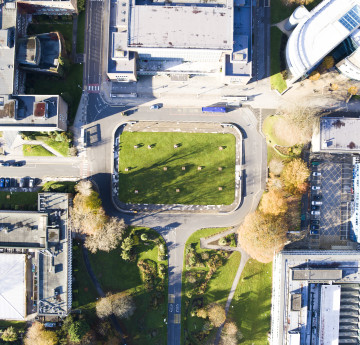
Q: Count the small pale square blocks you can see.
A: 12